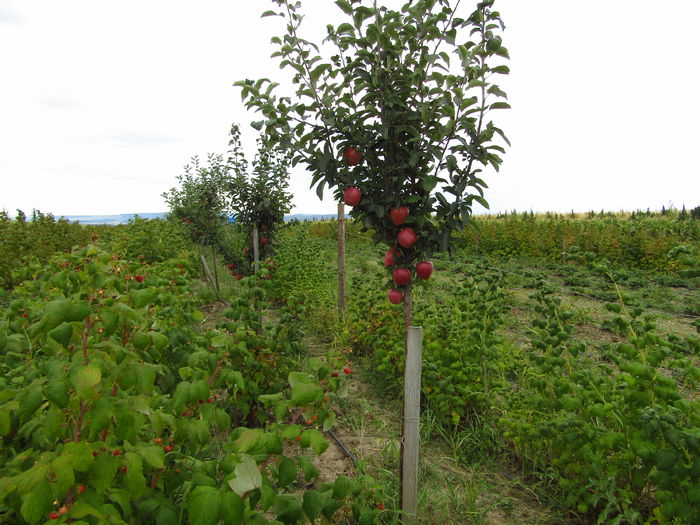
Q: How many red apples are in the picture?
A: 8